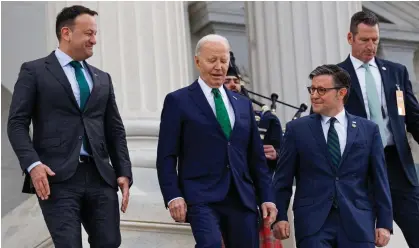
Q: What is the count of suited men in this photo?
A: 4